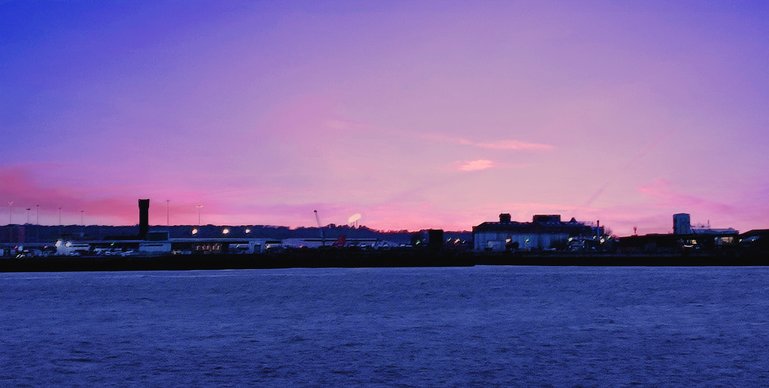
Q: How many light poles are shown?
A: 7